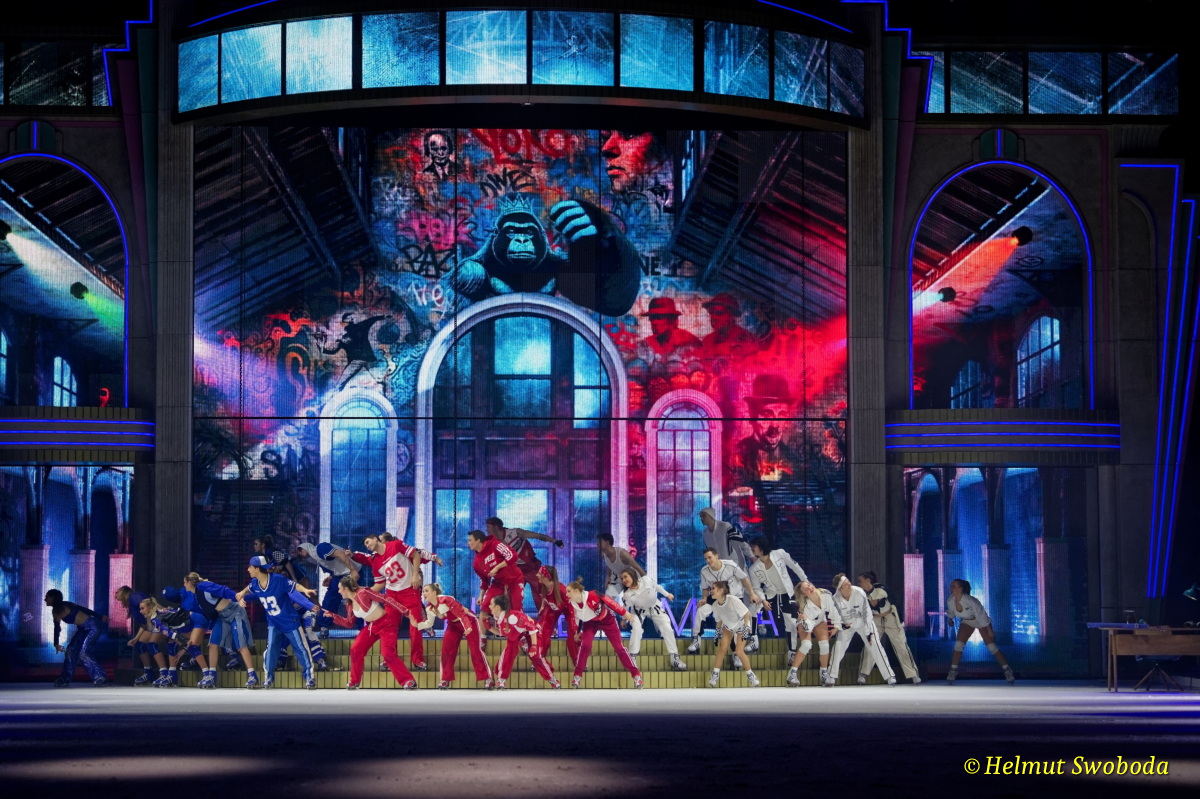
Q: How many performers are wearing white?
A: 10